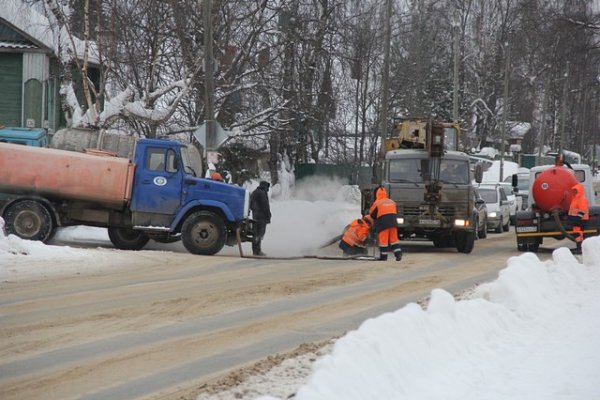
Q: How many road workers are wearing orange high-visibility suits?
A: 3